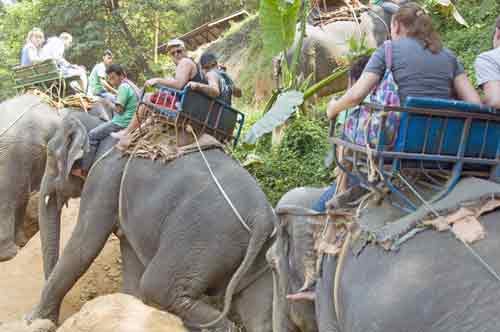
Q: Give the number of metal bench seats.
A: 3